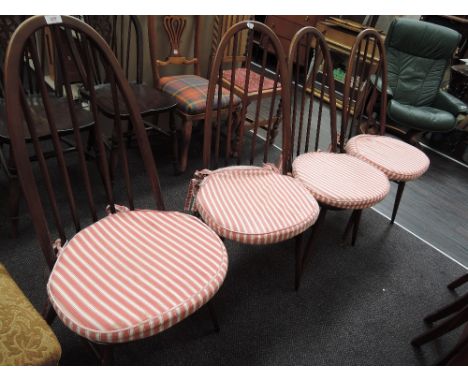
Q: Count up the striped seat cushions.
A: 4